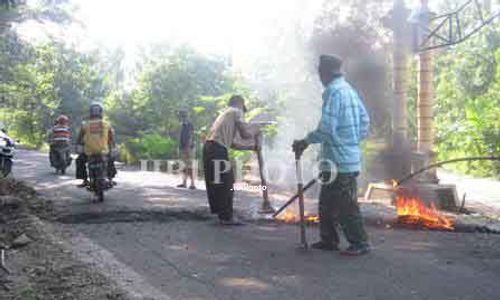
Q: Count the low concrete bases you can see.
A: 1